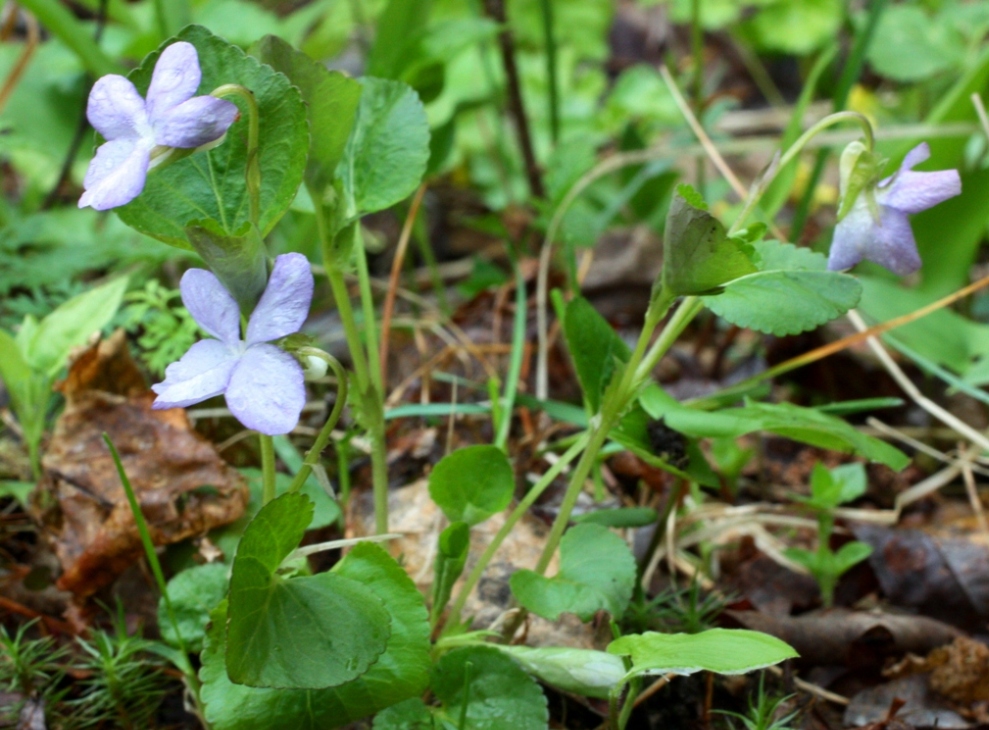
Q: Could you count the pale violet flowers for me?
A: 3